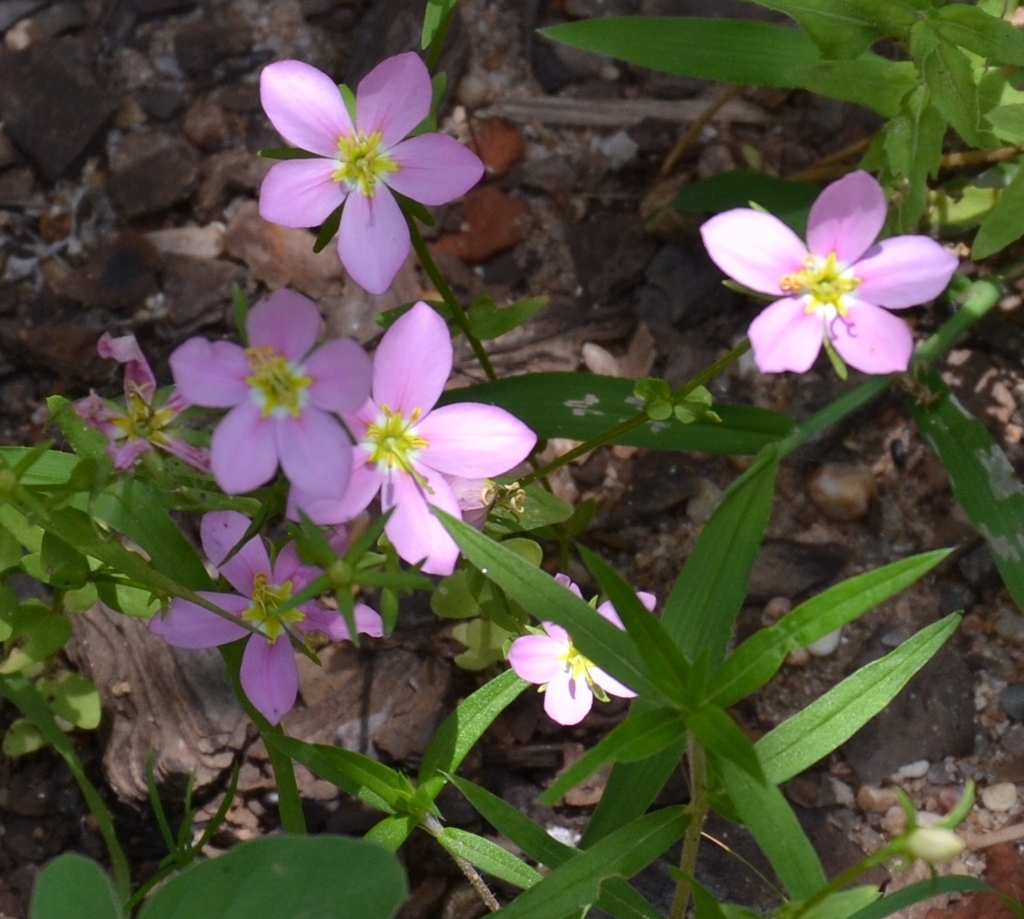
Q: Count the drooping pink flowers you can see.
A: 1